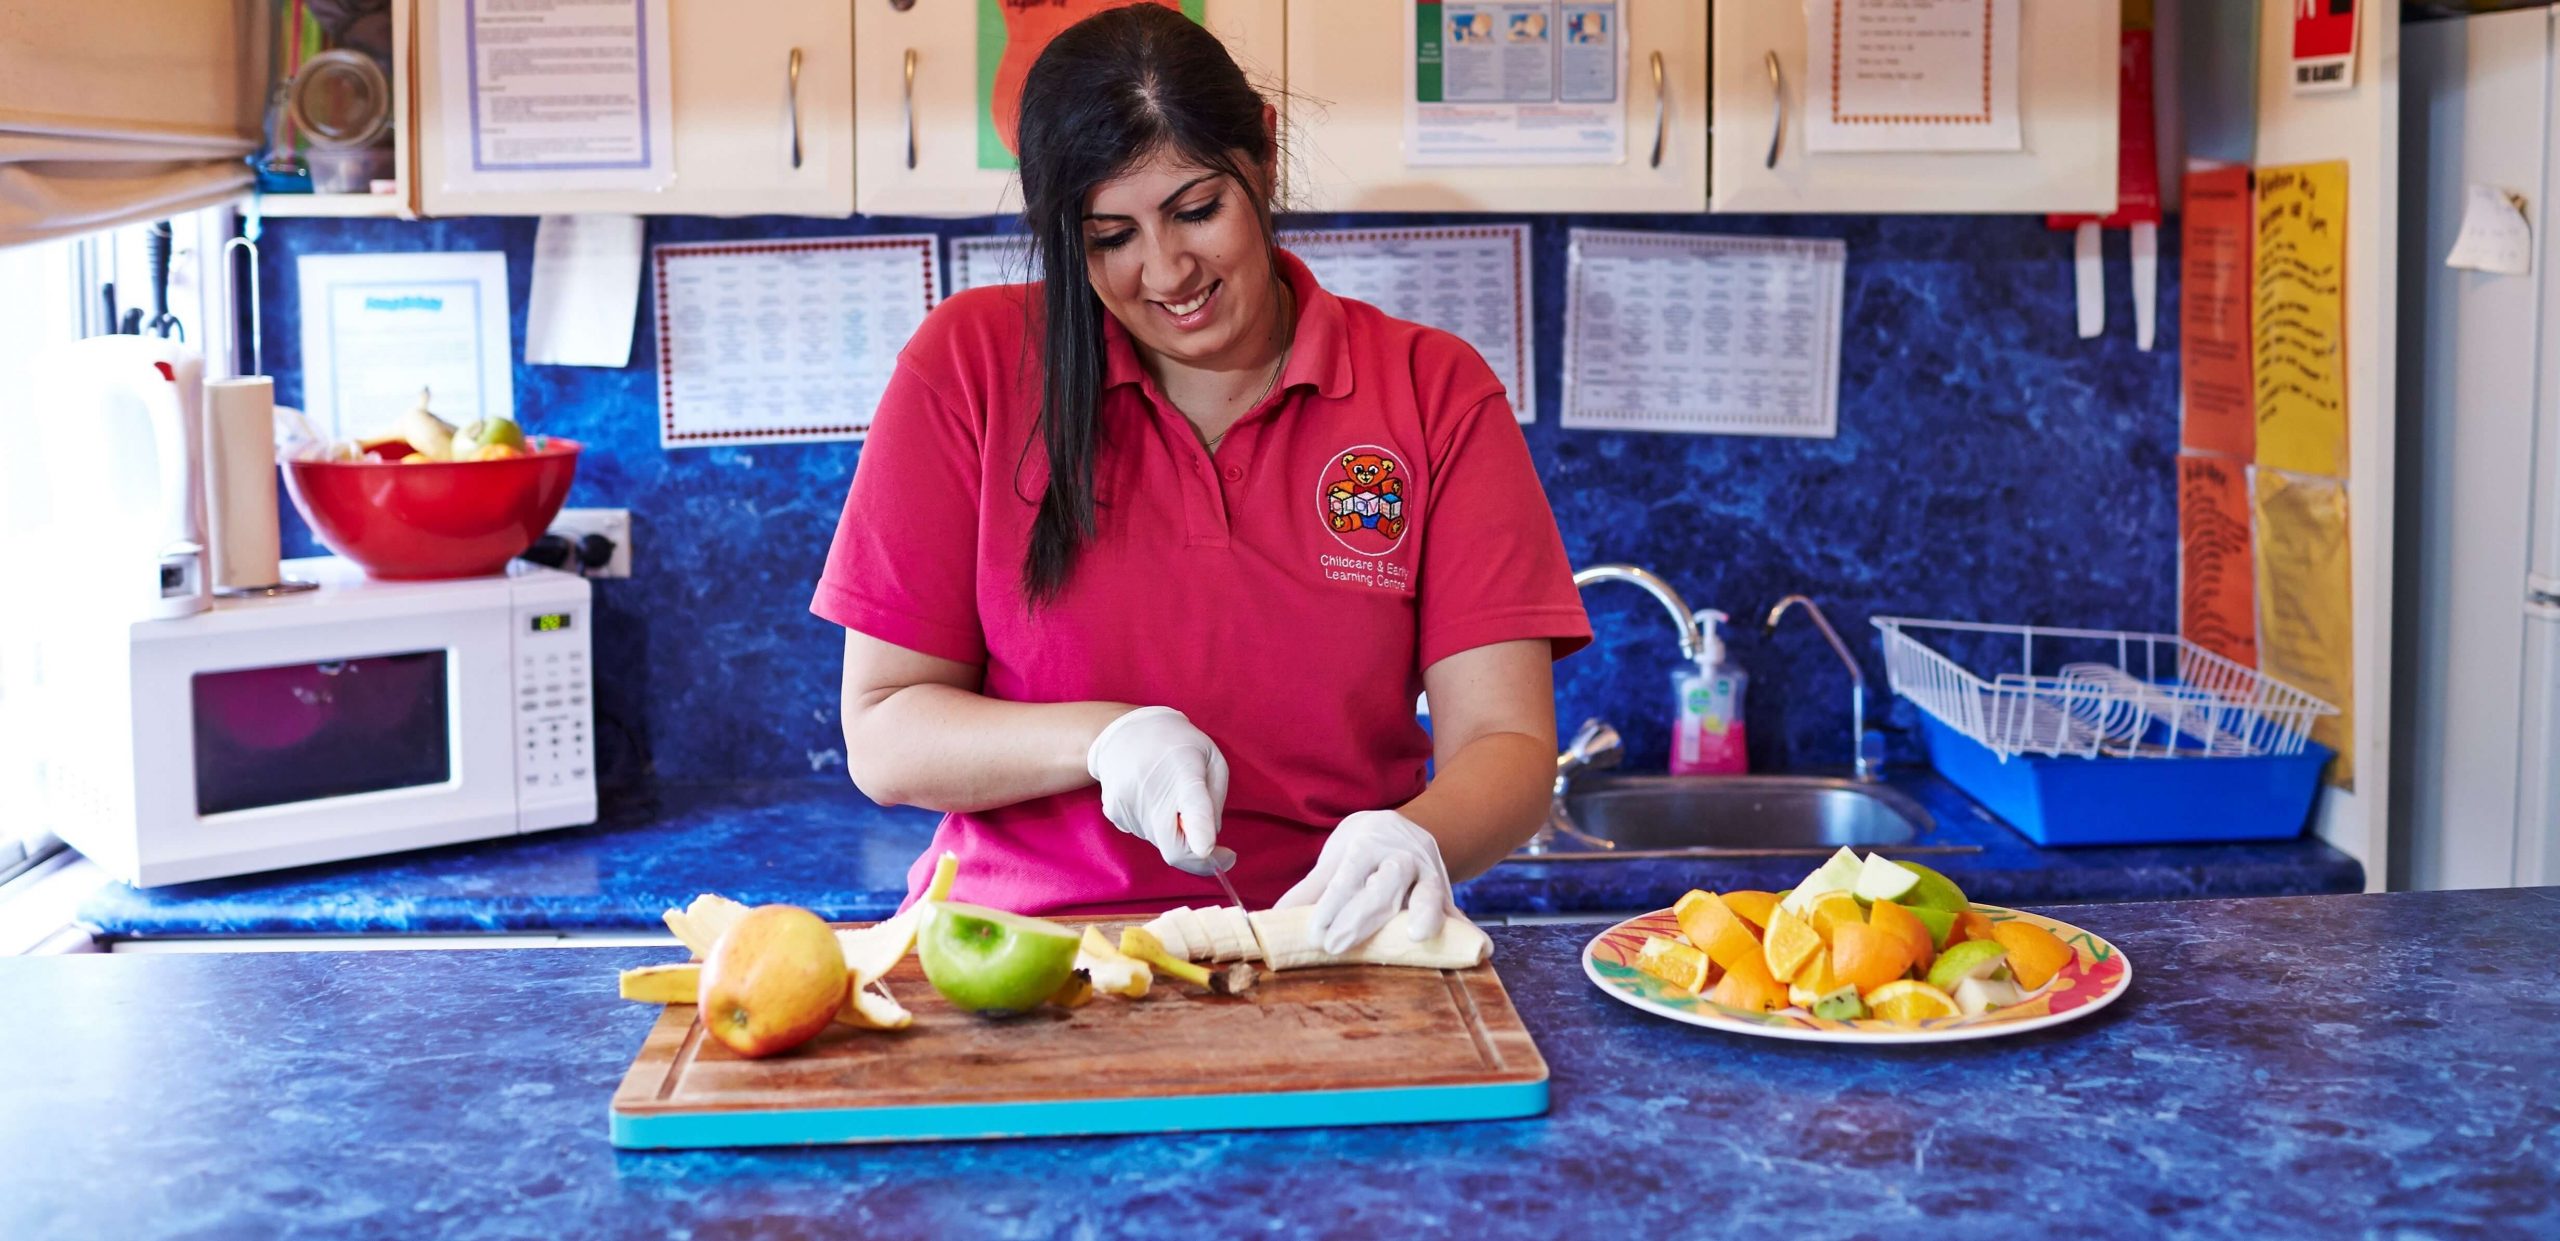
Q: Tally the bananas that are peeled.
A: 1